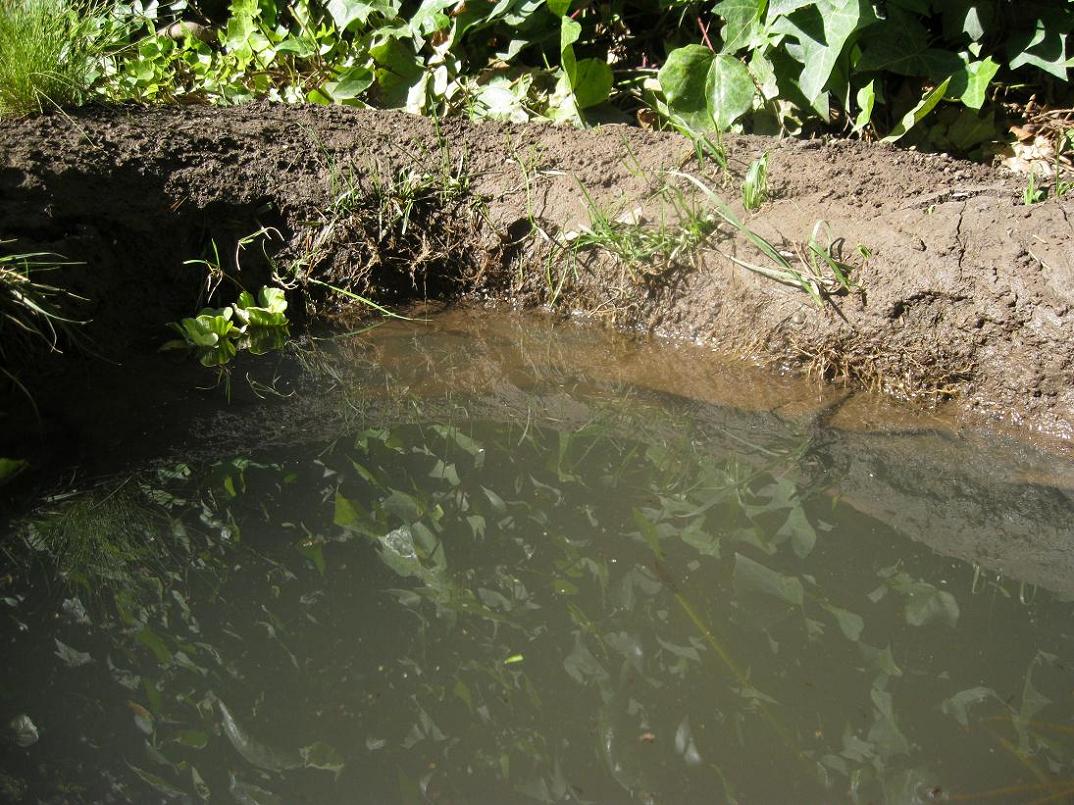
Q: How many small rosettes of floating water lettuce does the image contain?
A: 2